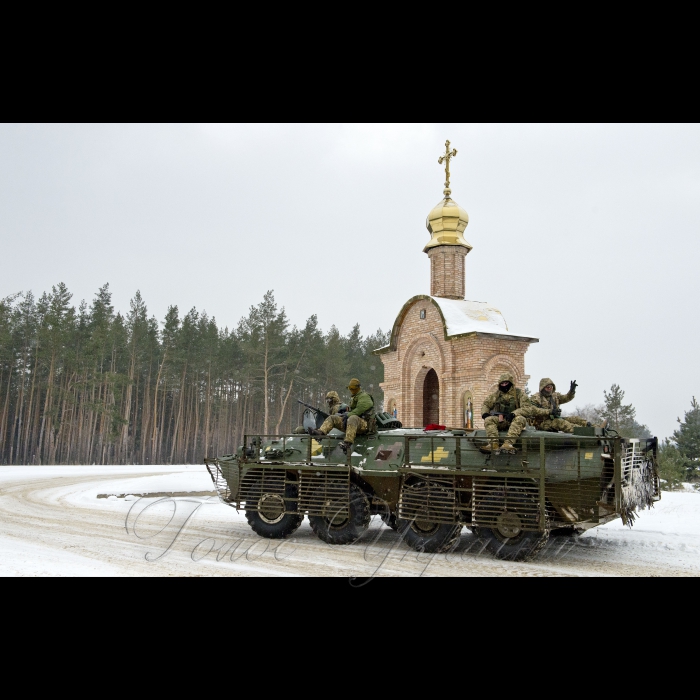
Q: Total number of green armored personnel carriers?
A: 1